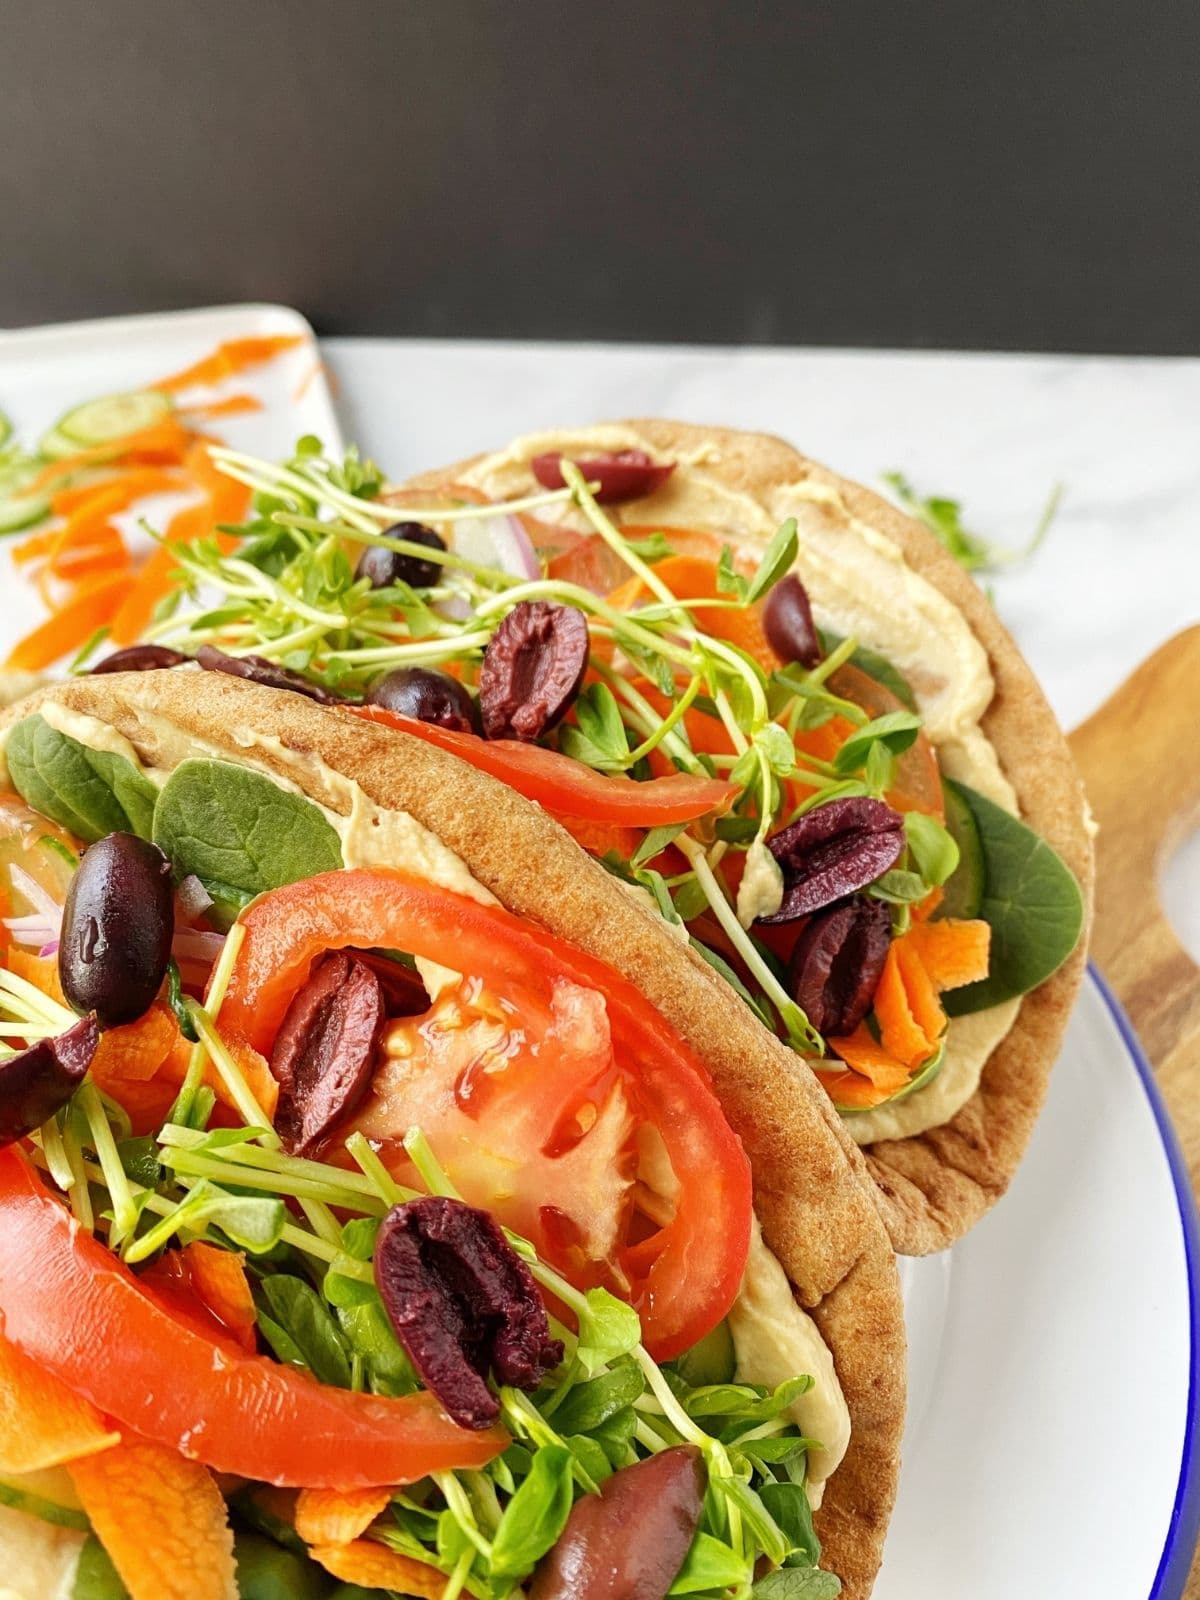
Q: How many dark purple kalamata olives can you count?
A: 14